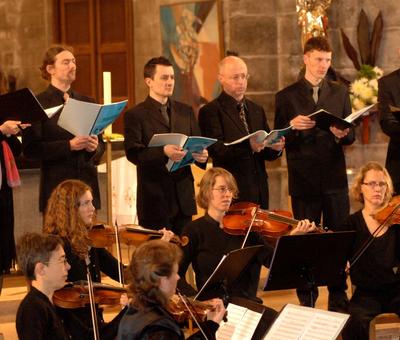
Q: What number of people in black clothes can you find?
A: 11